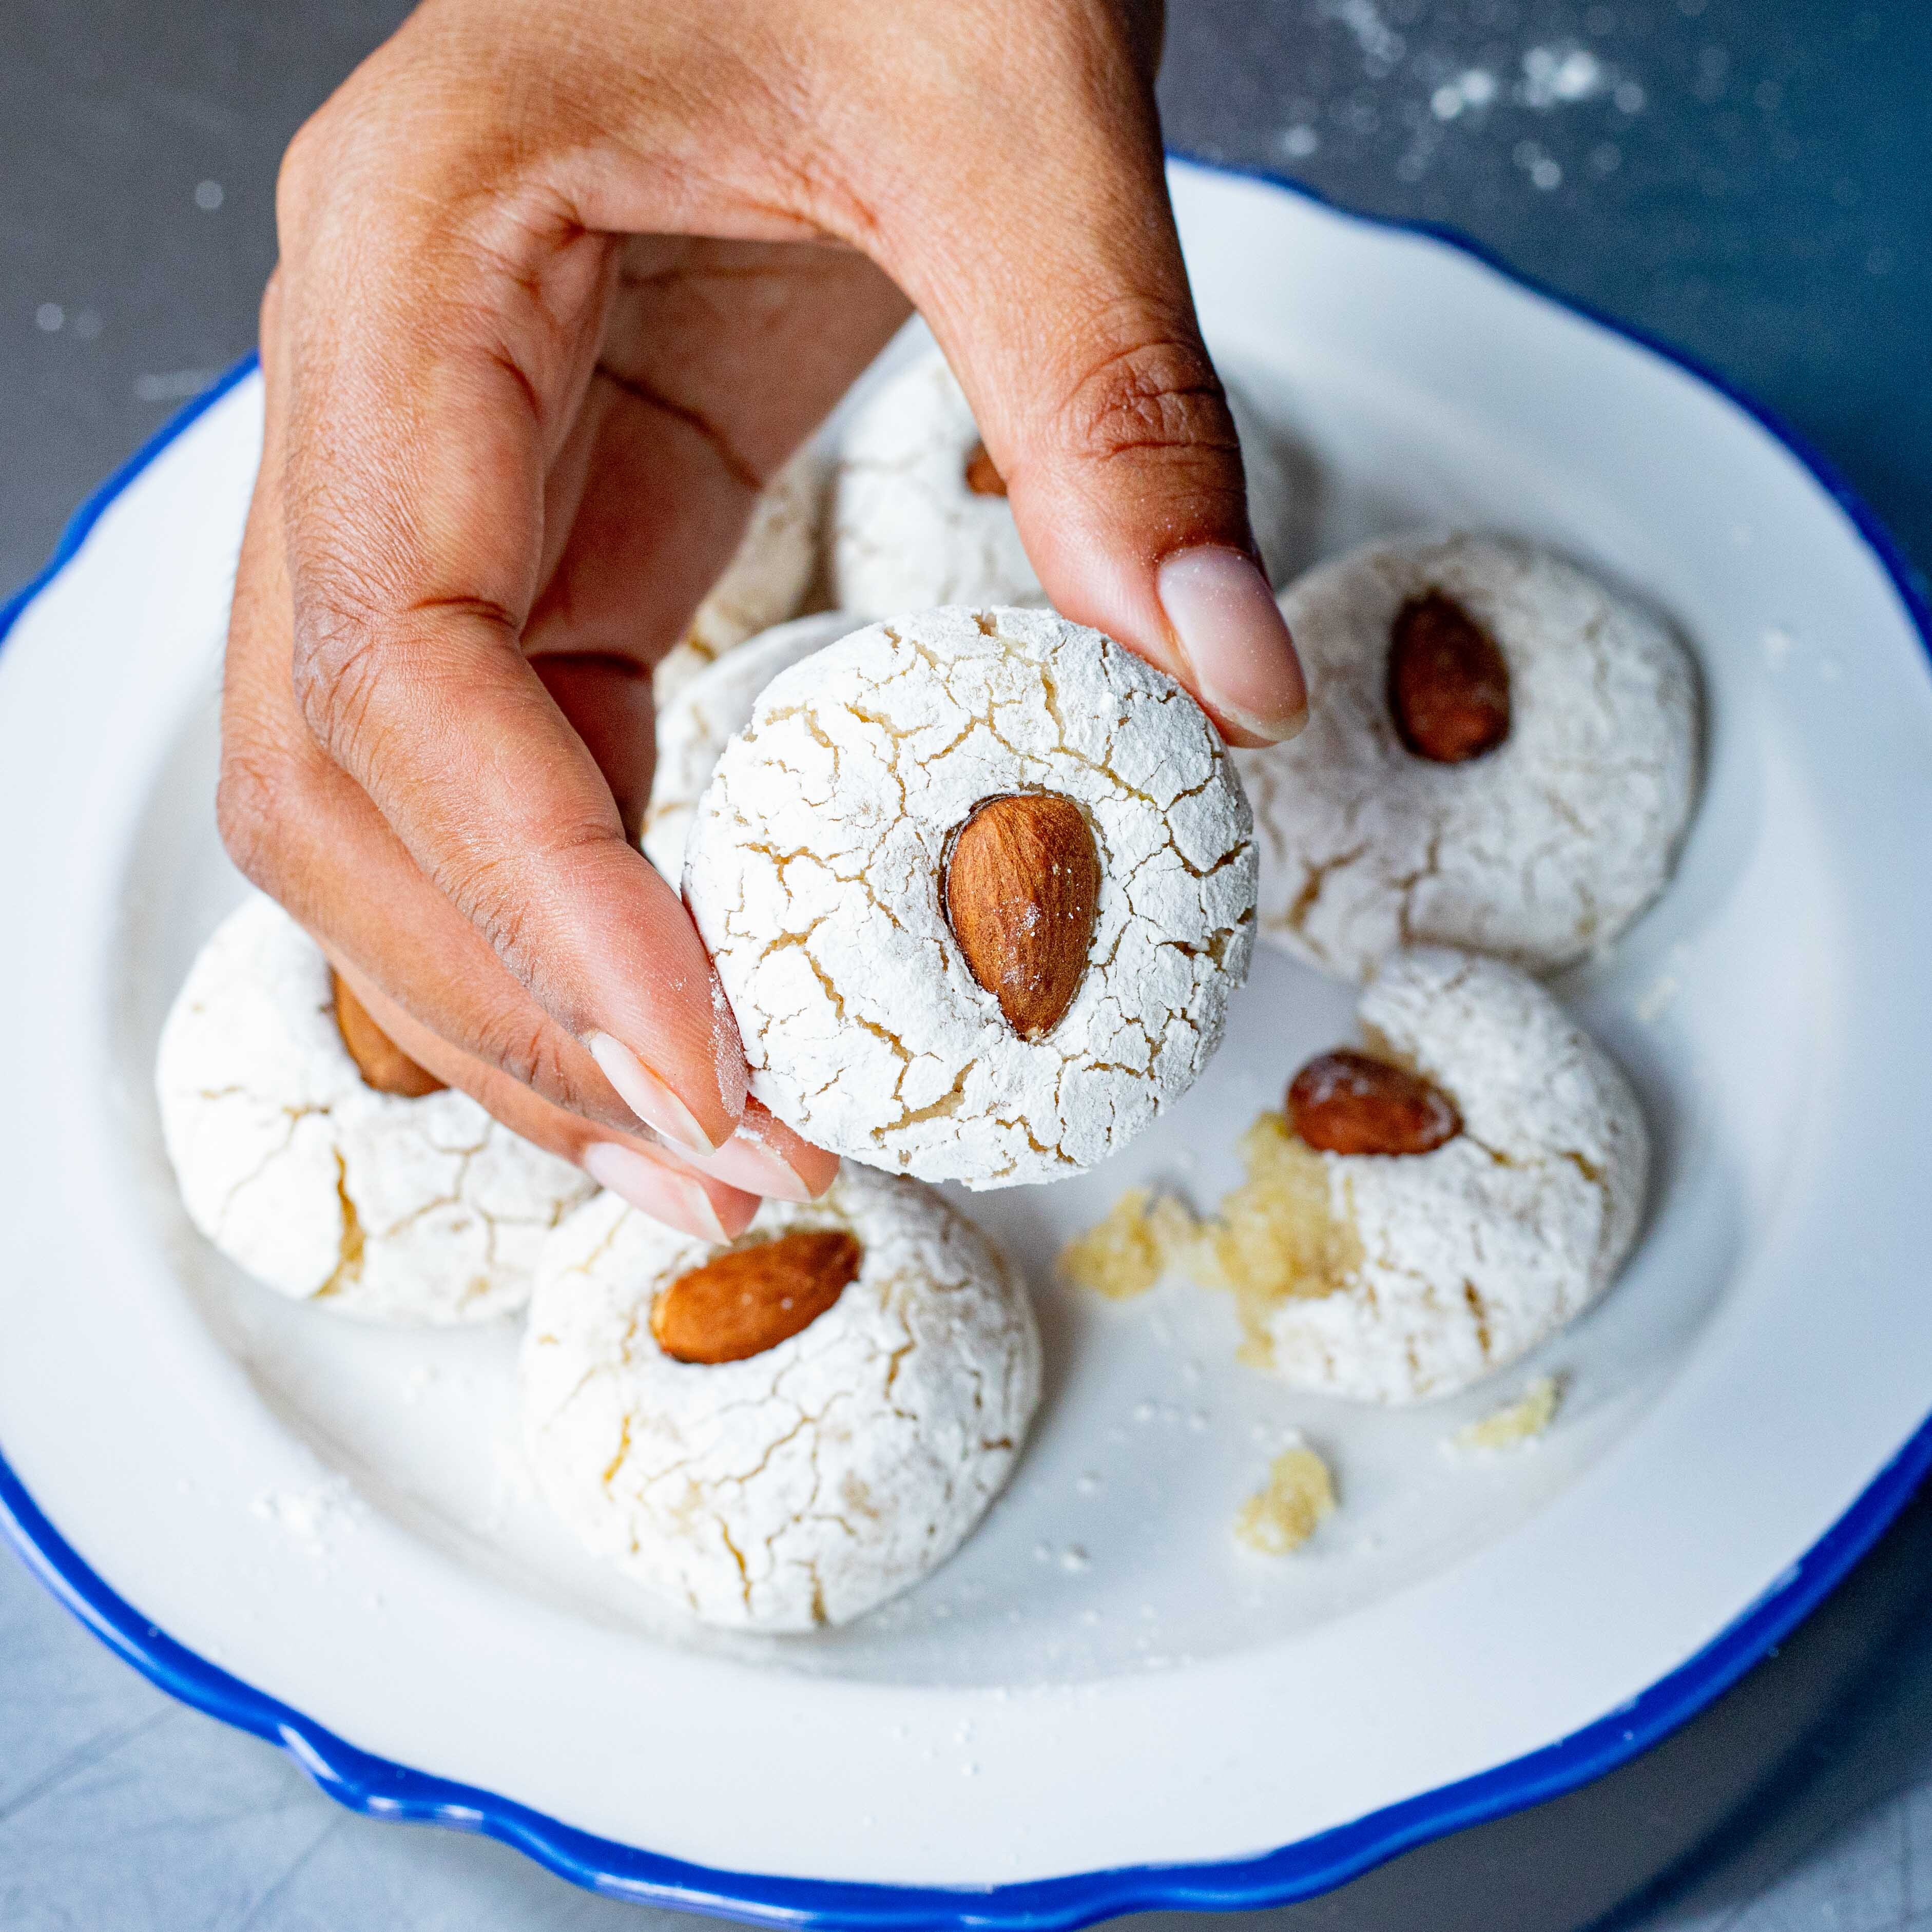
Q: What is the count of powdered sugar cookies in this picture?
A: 8